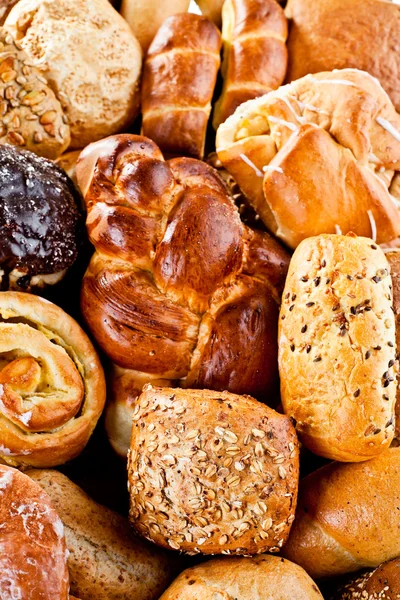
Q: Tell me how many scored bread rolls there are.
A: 2